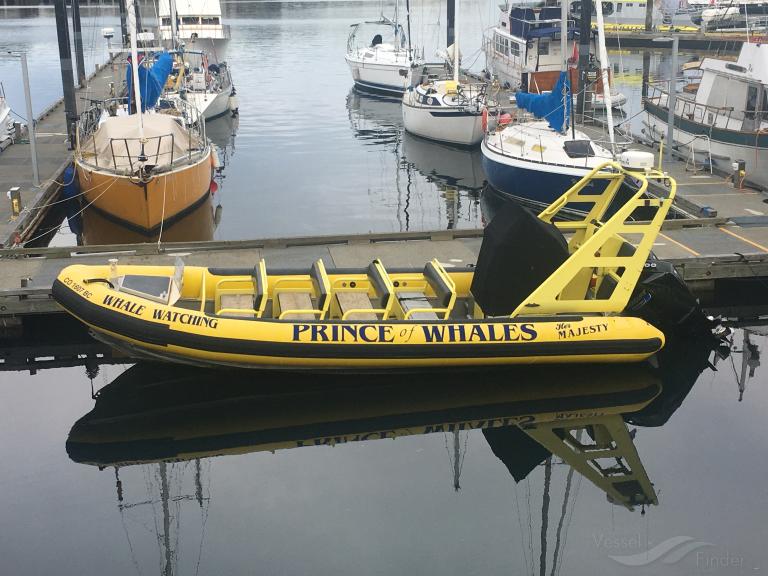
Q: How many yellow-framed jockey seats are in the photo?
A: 4